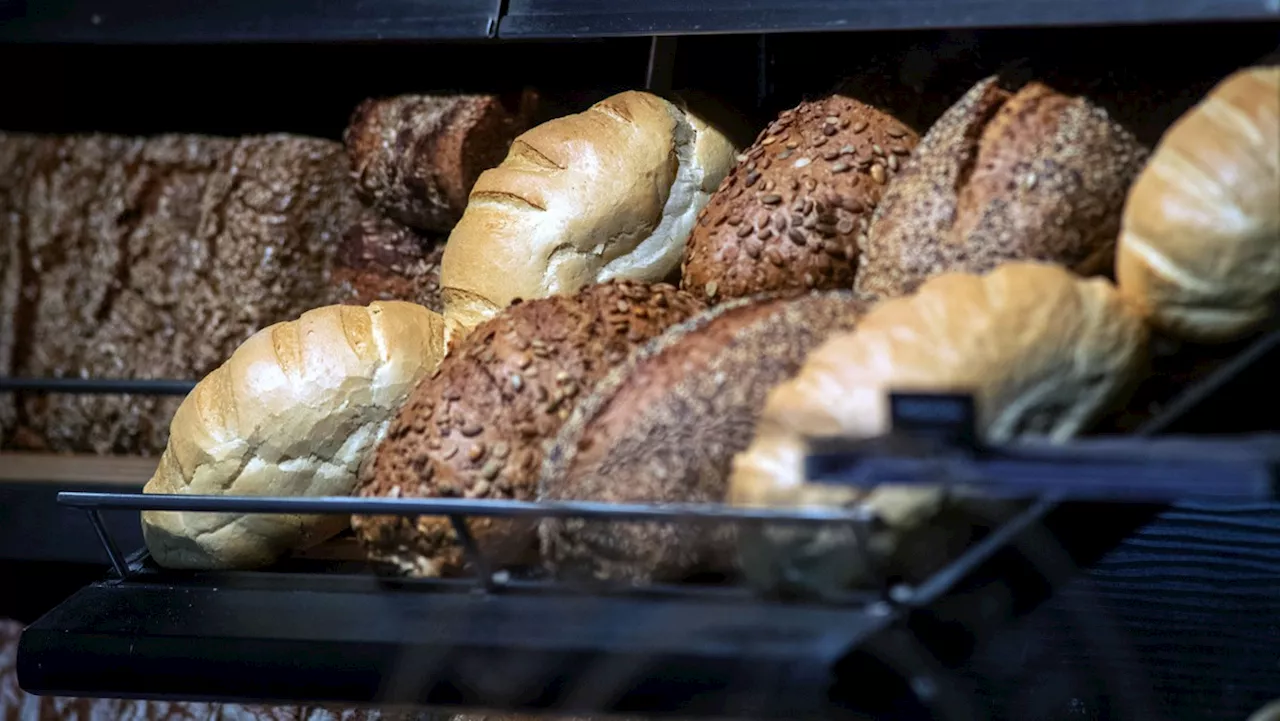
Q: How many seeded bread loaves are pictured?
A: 4